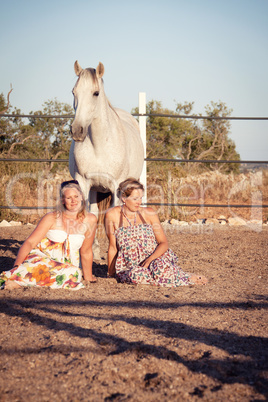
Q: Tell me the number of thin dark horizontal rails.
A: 3